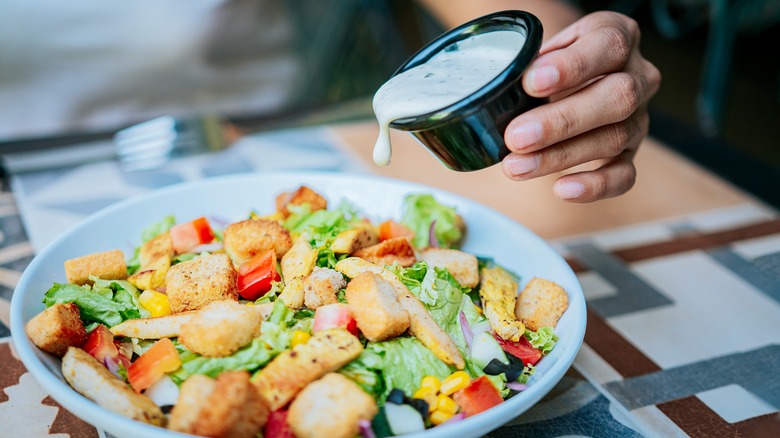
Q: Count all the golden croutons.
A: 13